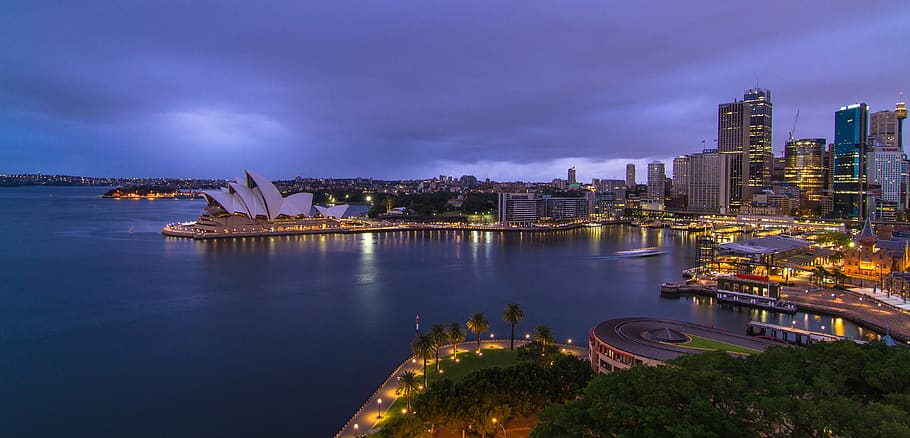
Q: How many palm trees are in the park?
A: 7